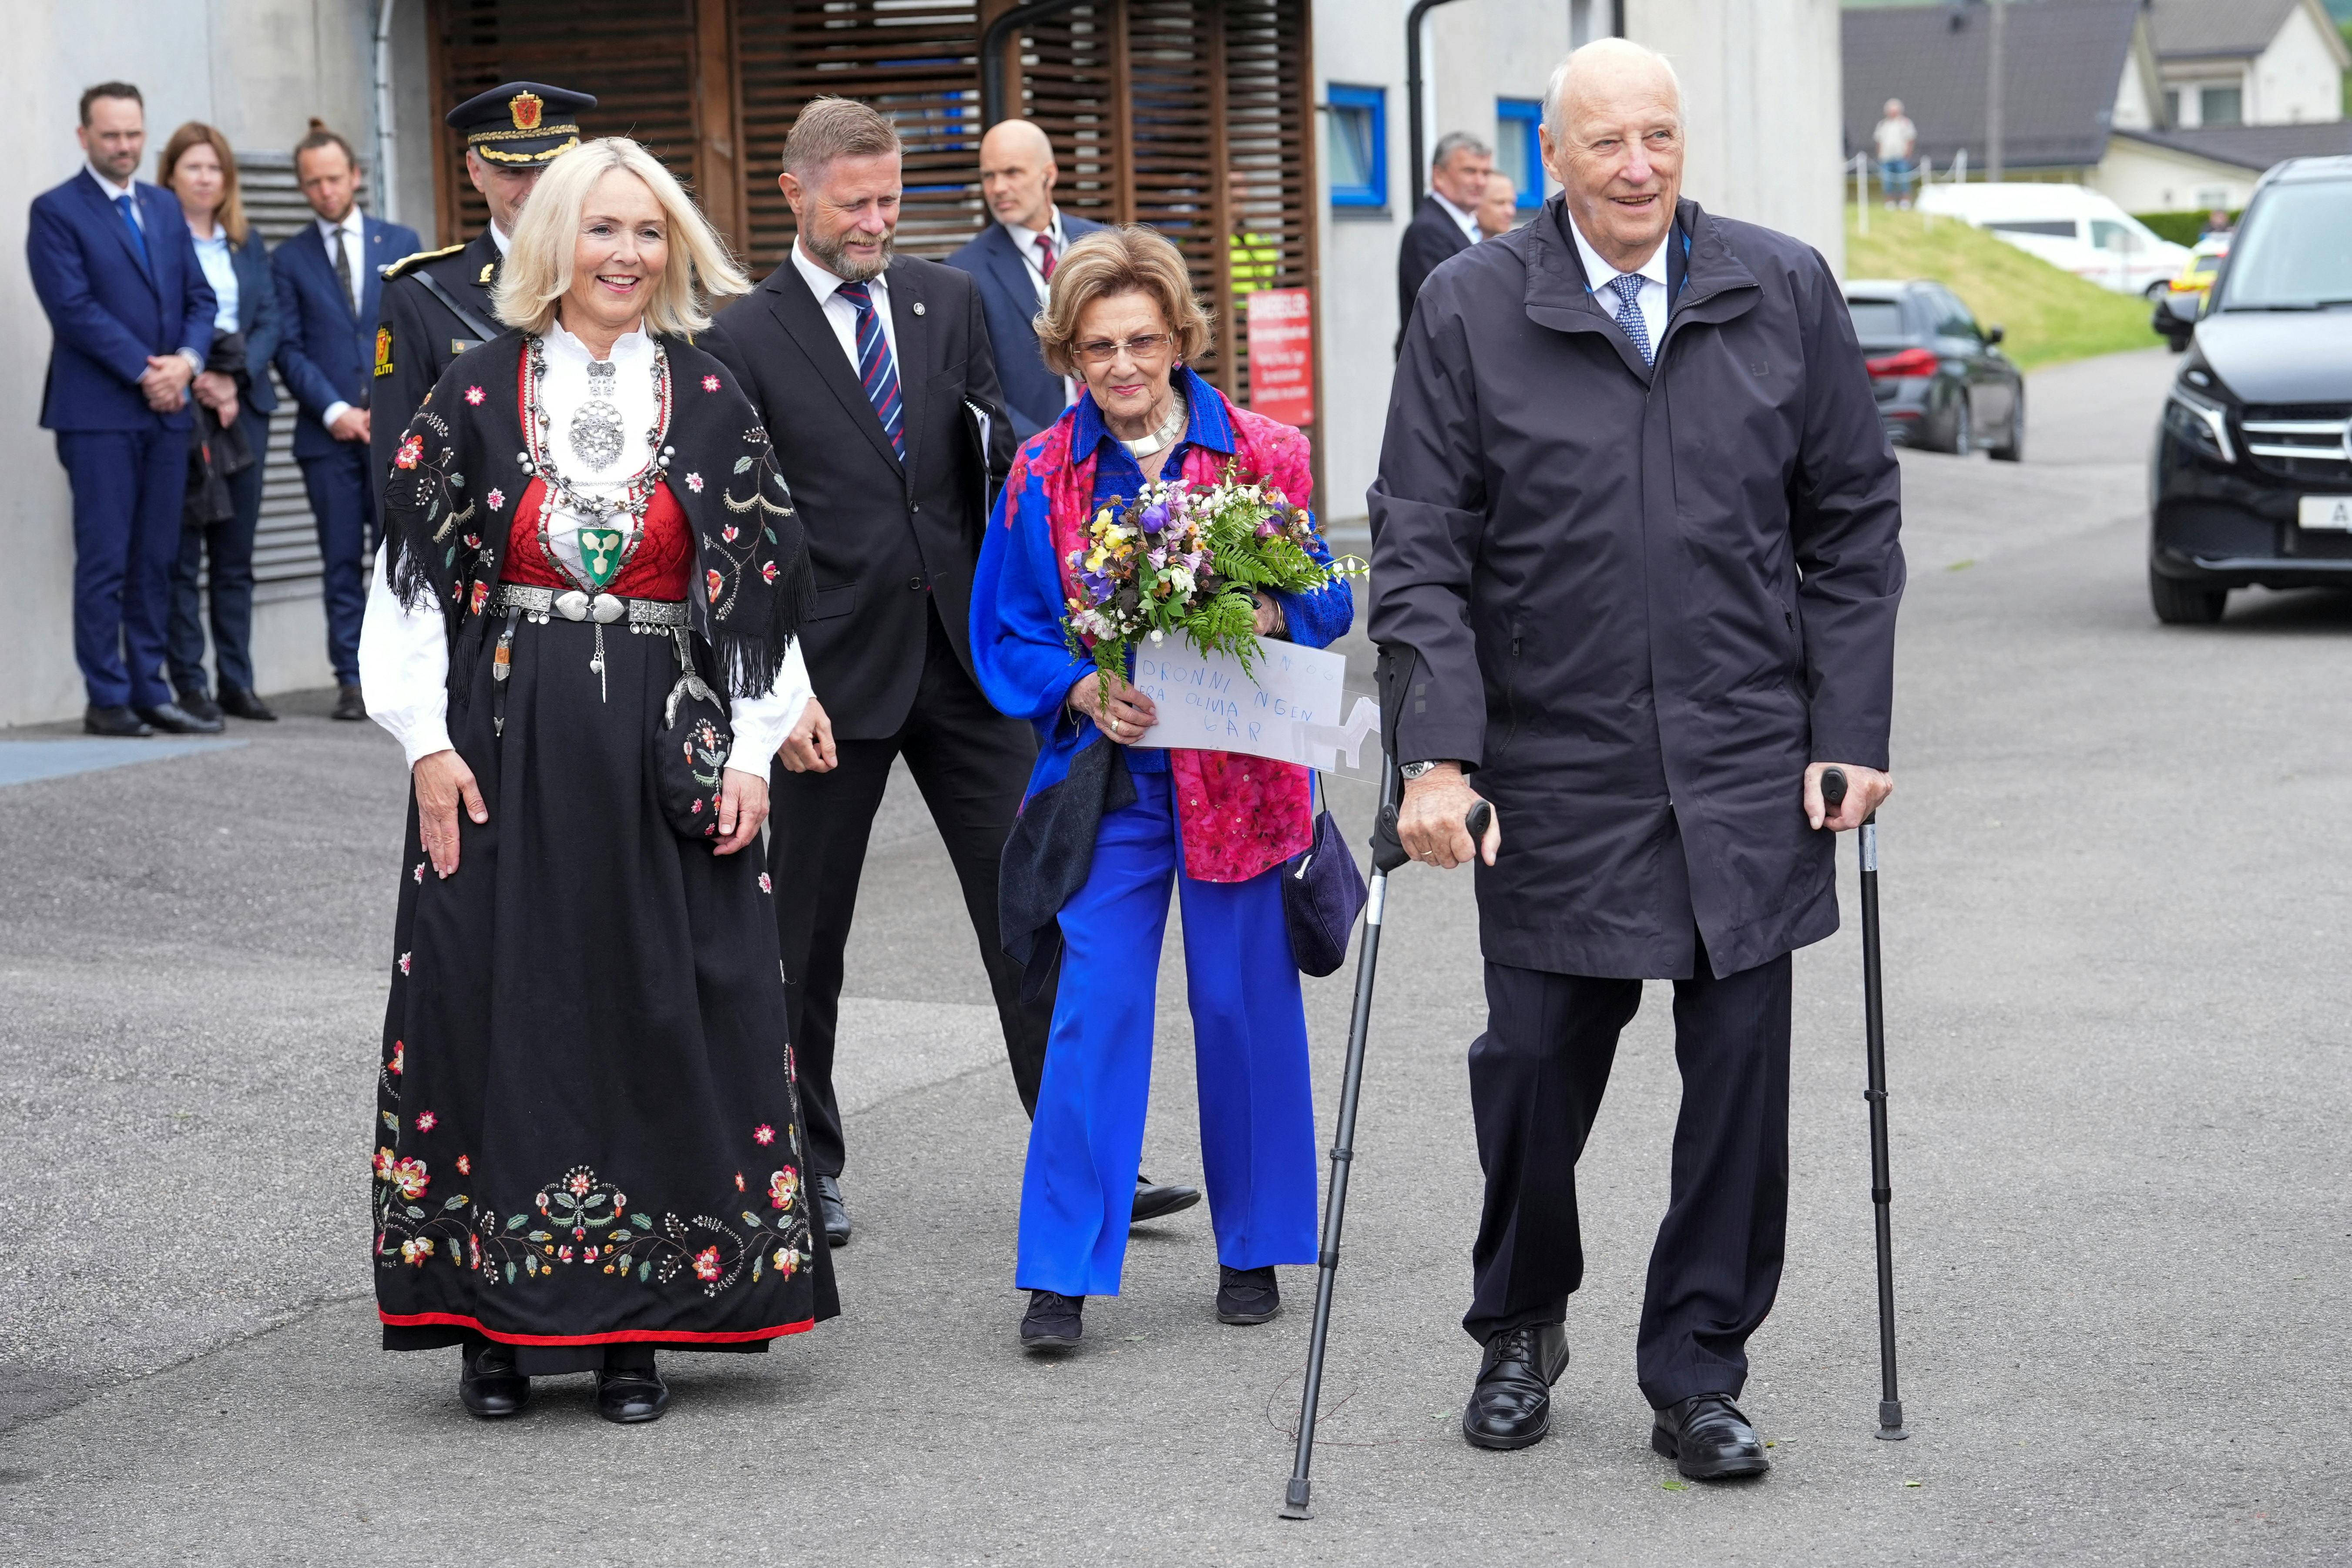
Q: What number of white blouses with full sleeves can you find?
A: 1